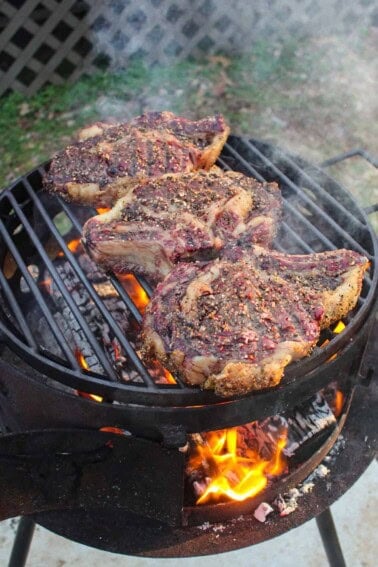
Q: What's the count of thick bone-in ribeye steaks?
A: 3